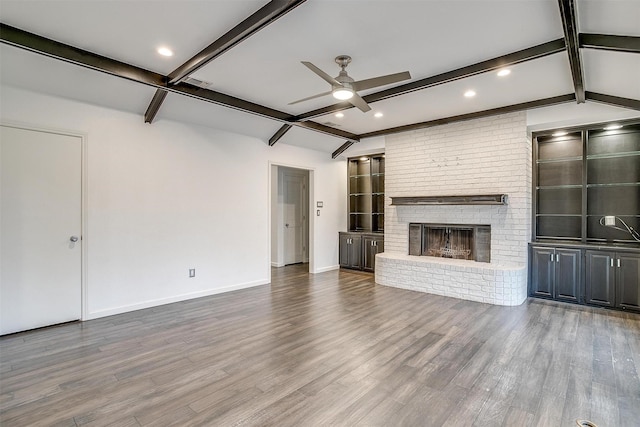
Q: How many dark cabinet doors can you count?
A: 8